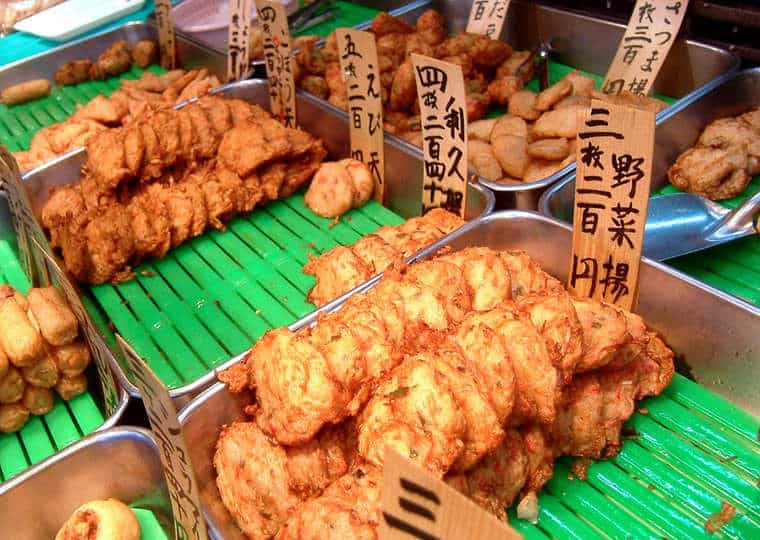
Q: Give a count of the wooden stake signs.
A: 12